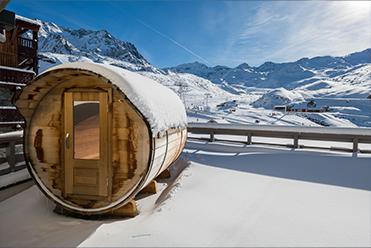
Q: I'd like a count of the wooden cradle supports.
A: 3